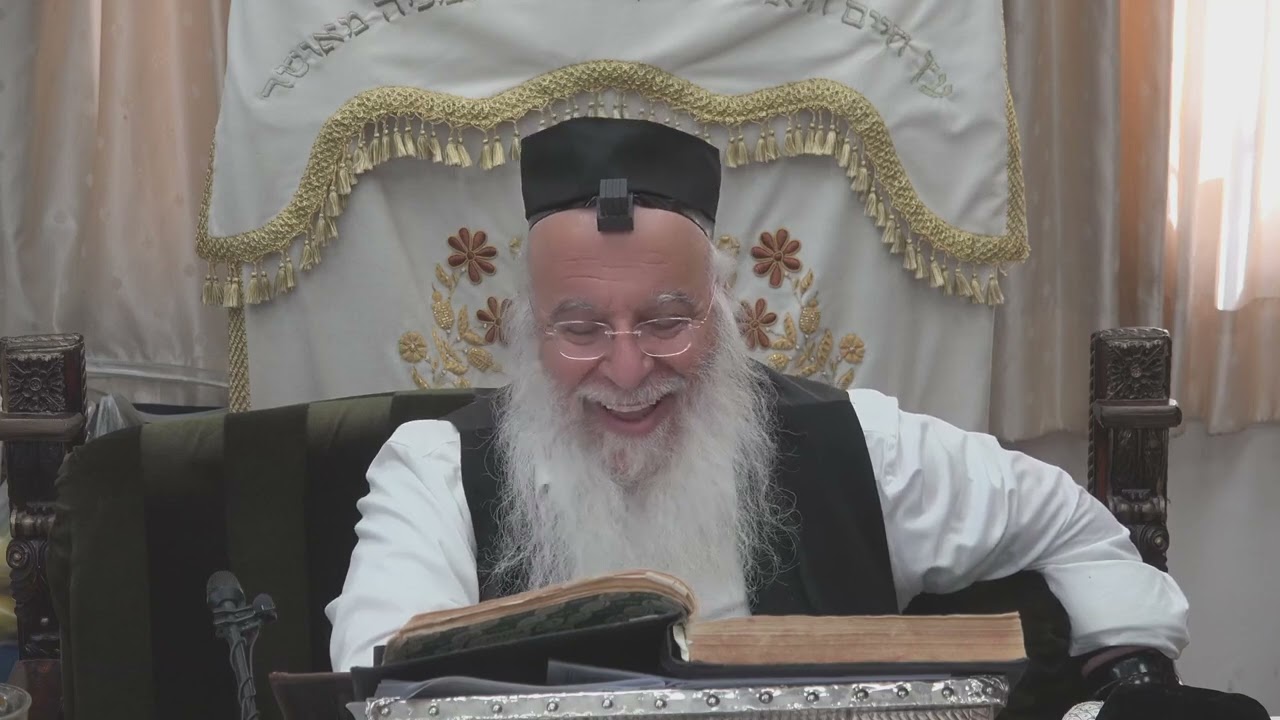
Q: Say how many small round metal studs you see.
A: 13